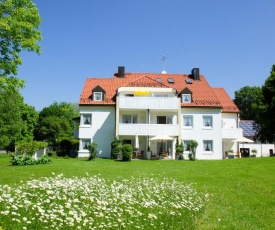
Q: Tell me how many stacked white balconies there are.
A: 2